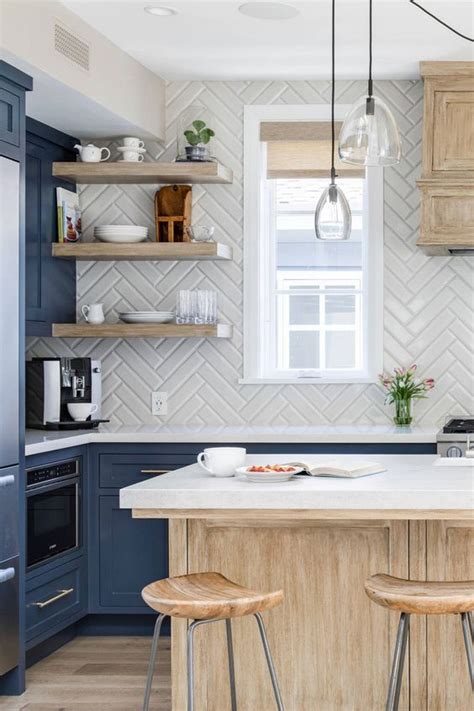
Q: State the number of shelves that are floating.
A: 3